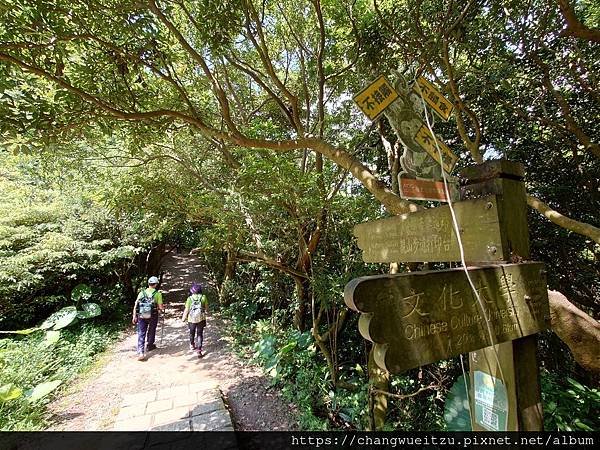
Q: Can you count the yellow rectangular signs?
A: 3